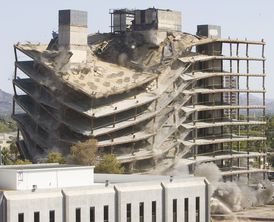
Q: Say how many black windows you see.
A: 12